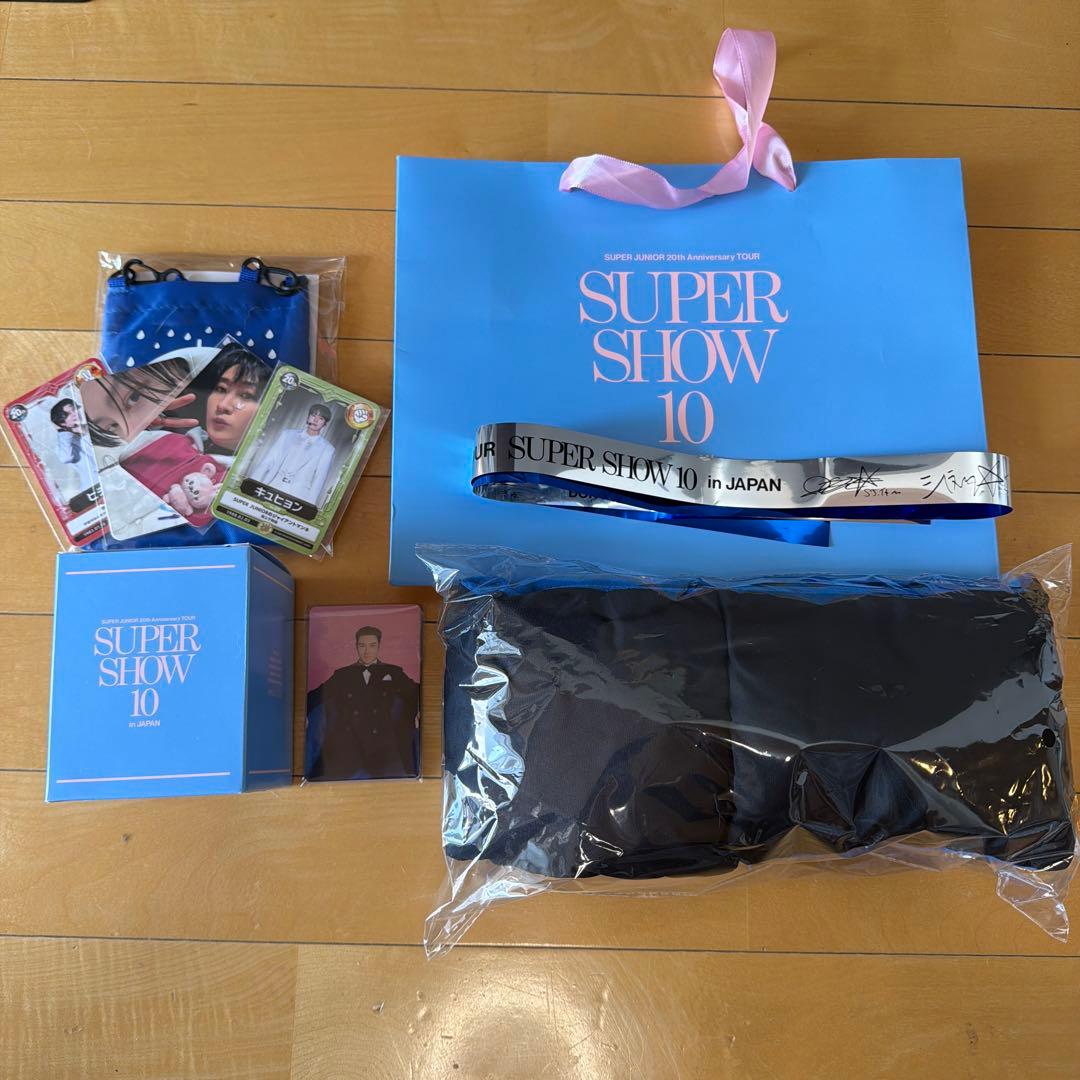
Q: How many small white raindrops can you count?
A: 11